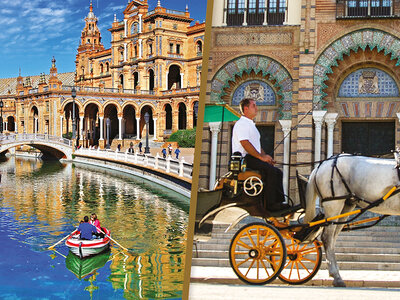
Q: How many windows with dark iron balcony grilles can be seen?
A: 2